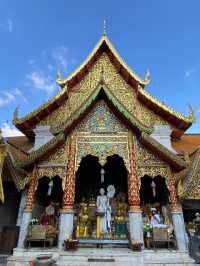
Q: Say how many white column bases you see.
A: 4